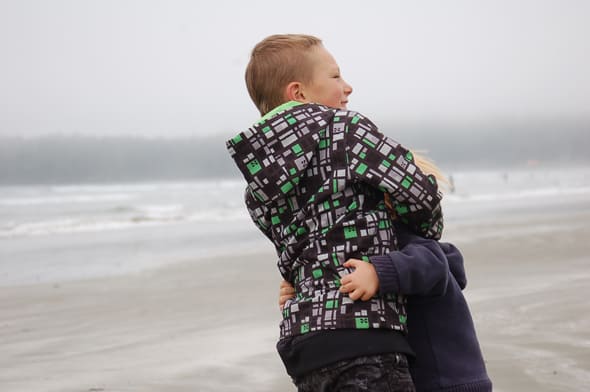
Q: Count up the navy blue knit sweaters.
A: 1